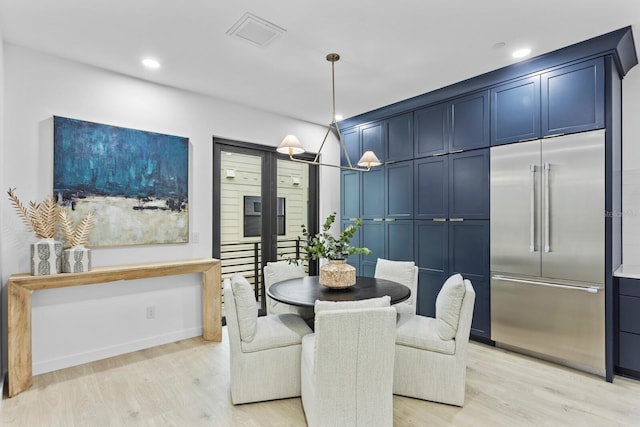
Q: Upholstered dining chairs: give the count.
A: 5